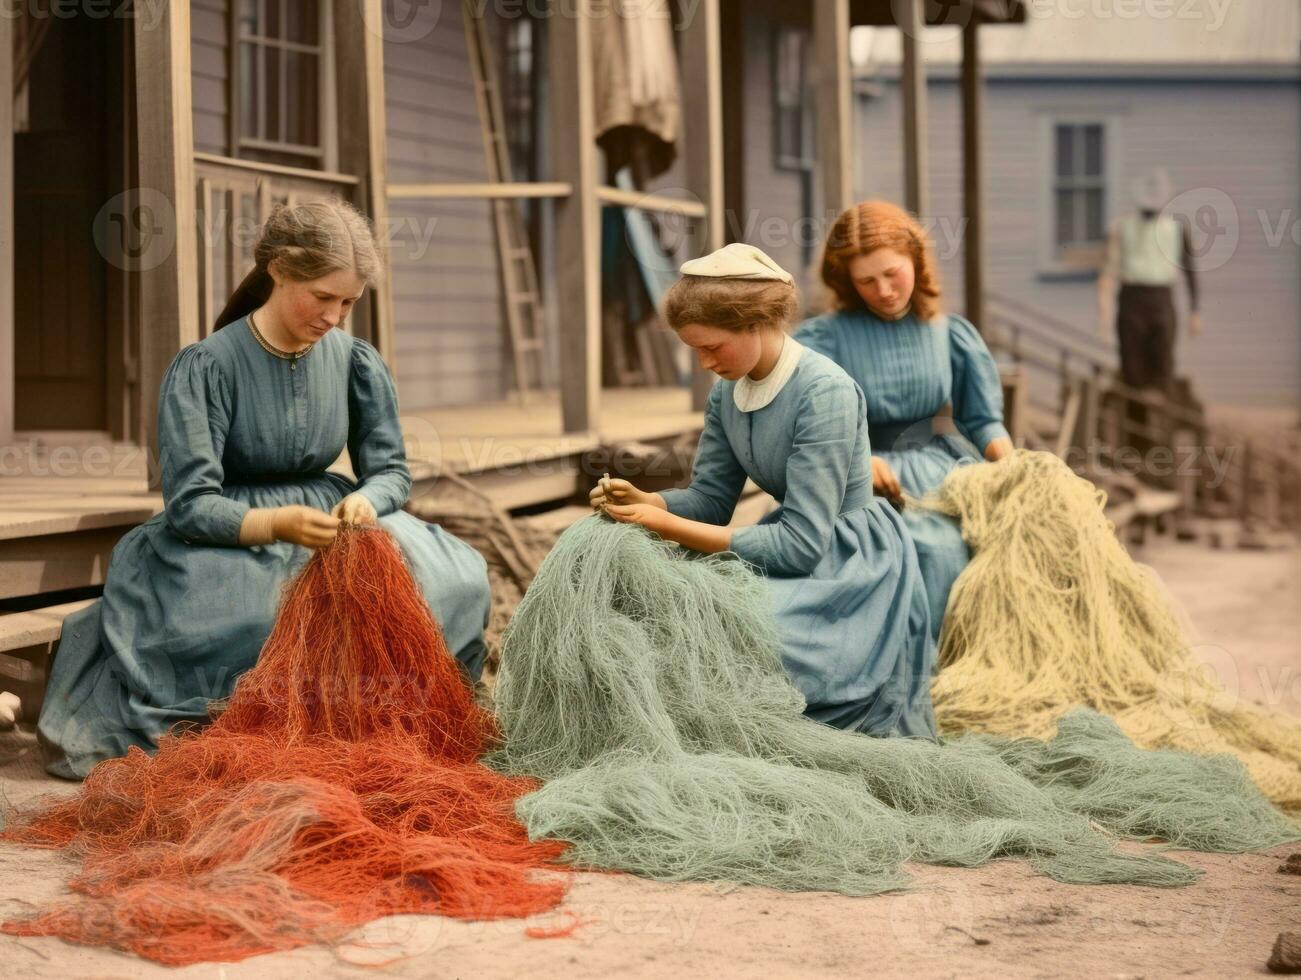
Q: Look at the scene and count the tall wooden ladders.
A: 1